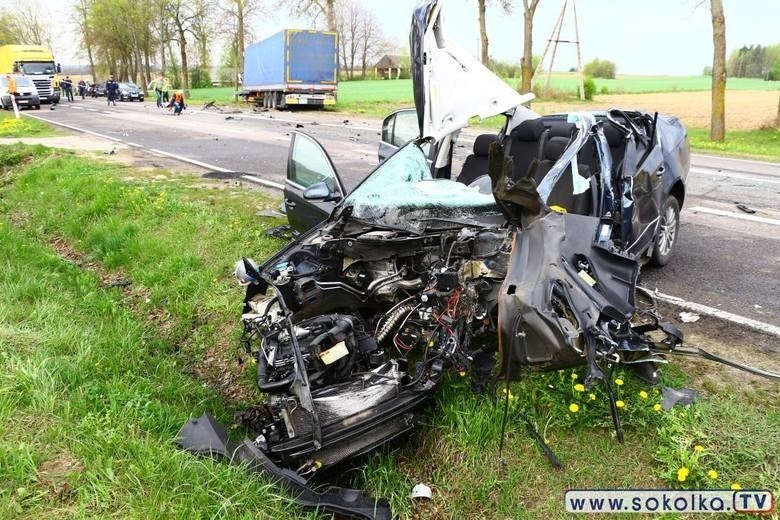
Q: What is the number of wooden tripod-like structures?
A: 1